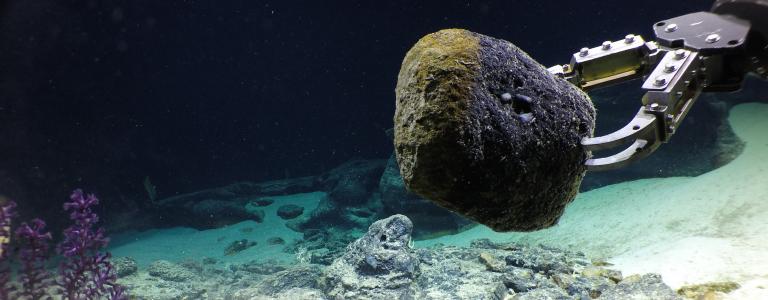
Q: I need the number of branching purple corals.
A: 3